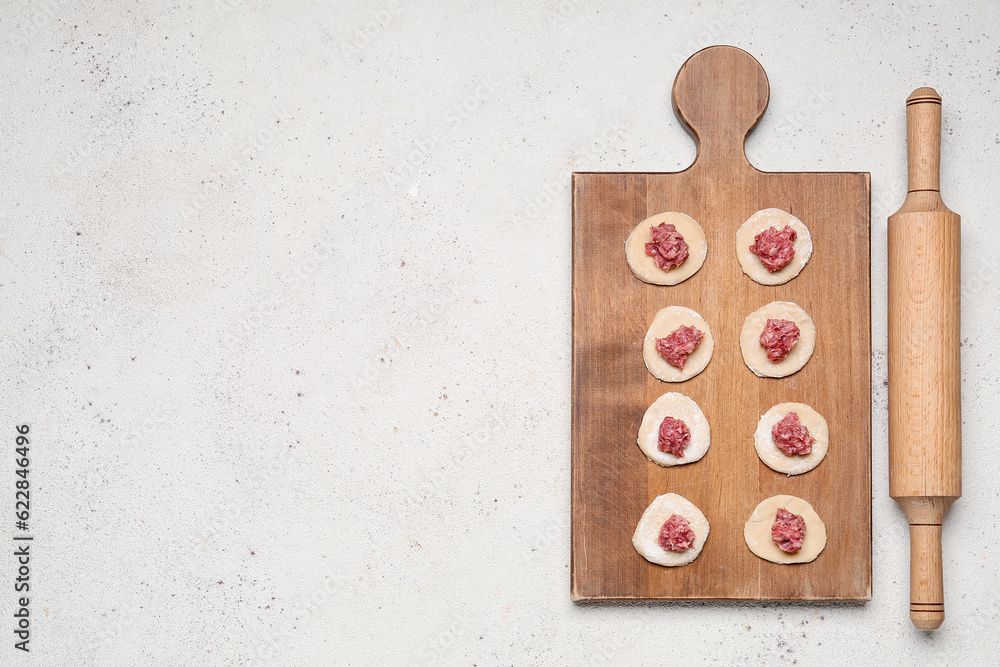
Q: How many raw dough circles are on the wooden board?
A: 8